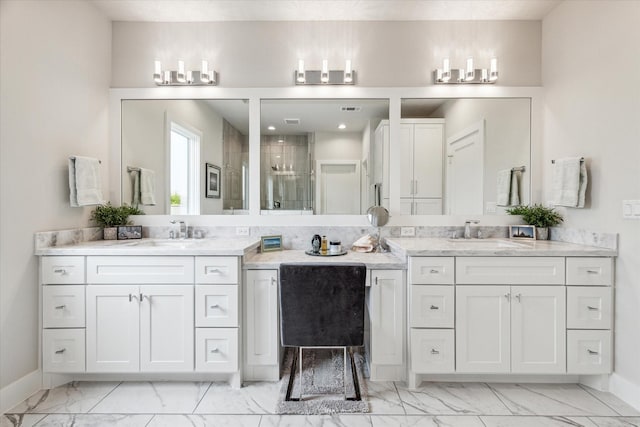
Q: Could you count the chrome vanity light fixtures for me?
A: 3